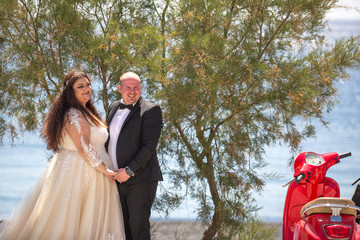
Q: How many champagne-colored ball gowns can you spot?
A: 1